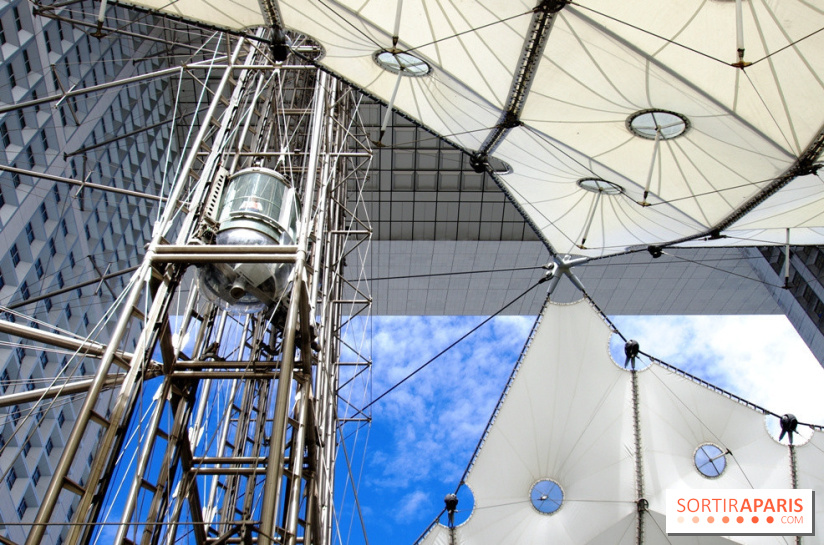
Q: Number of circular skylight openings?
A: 5